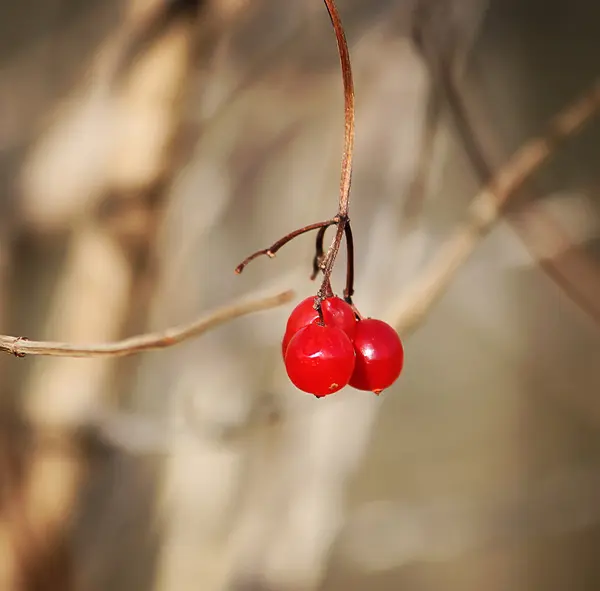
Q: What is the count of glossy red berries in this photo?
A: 3